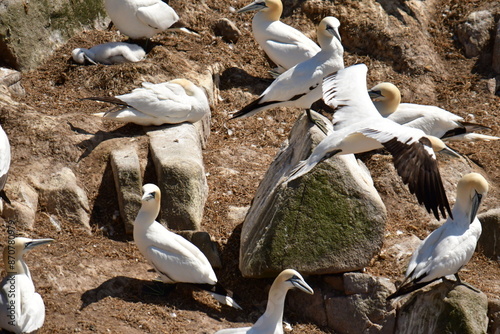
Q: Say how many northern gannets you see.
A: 12